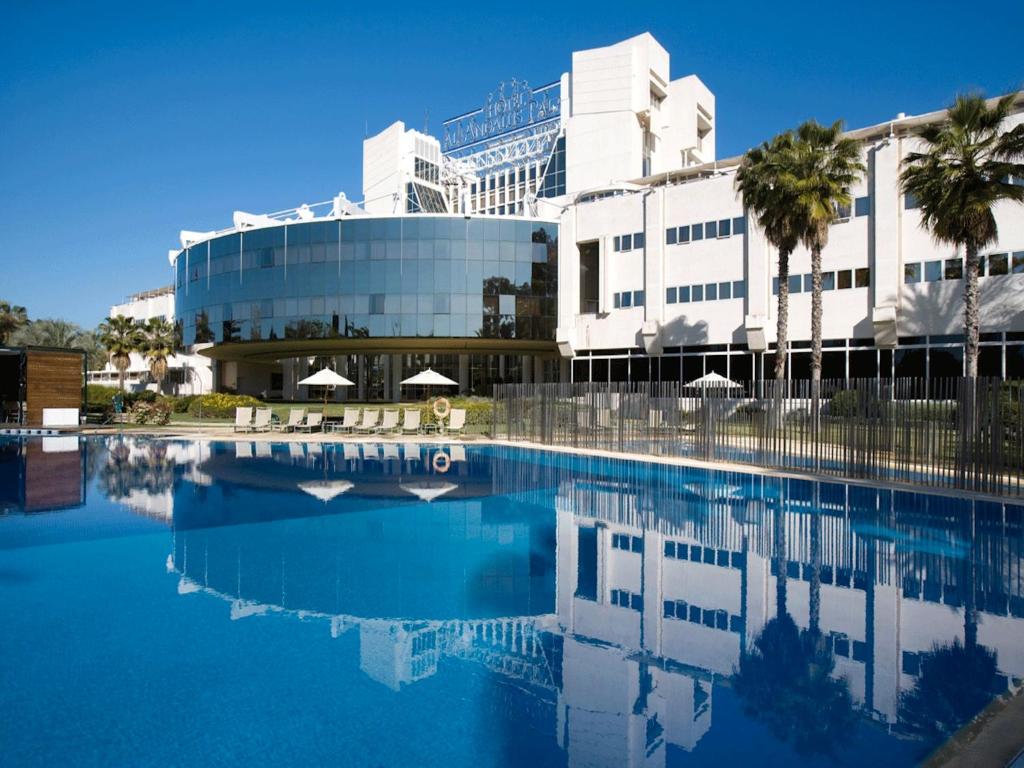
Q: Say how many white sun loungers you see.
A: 9